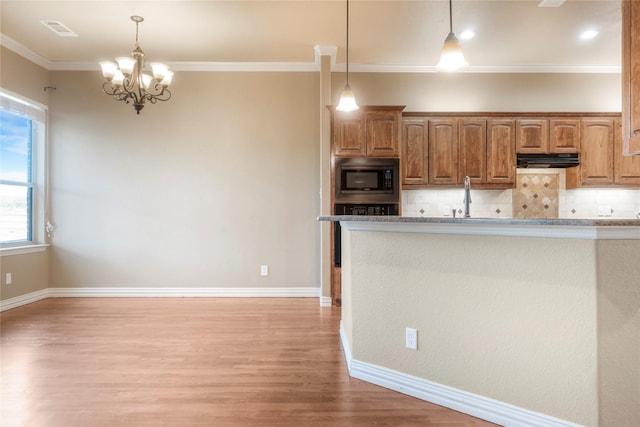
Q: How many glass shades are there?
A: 8